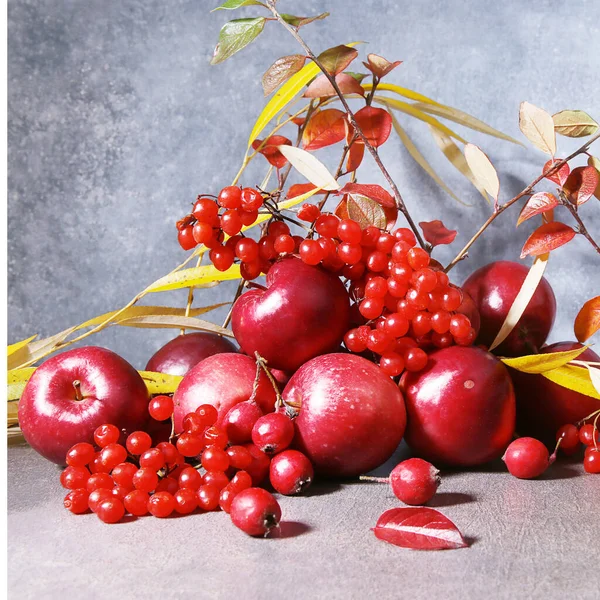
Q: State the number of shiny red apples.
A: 8